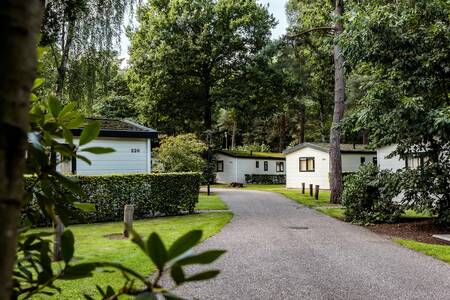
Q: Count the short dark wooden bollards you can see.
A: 3